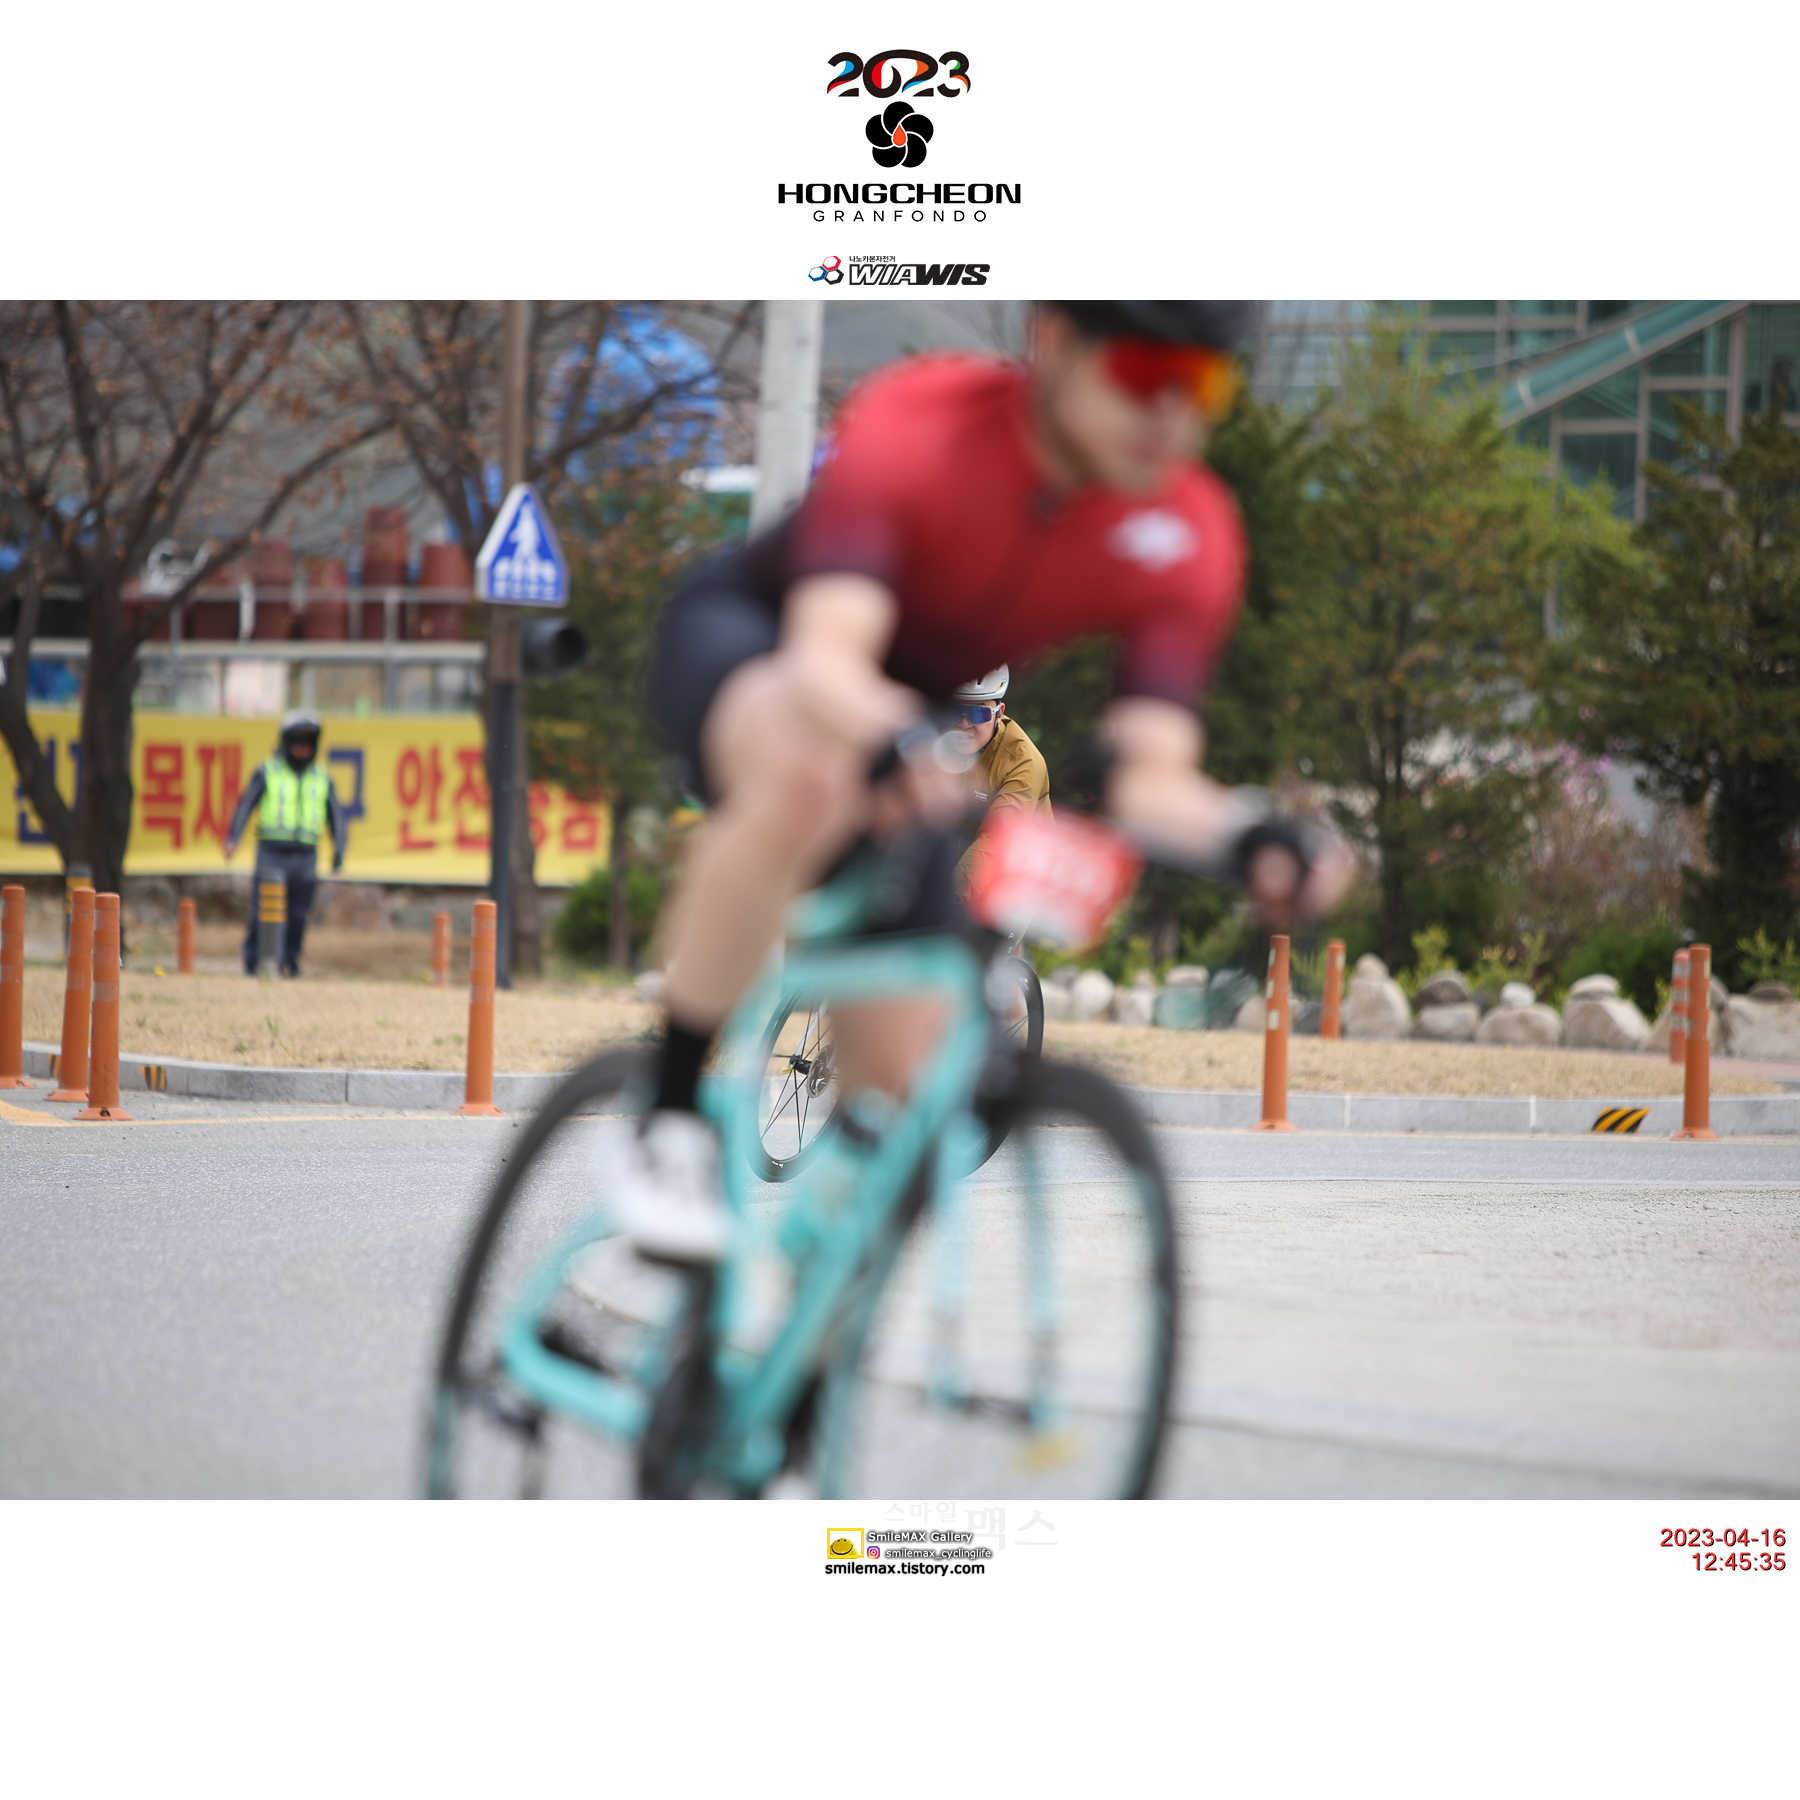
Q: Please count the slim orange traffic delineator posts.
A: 10